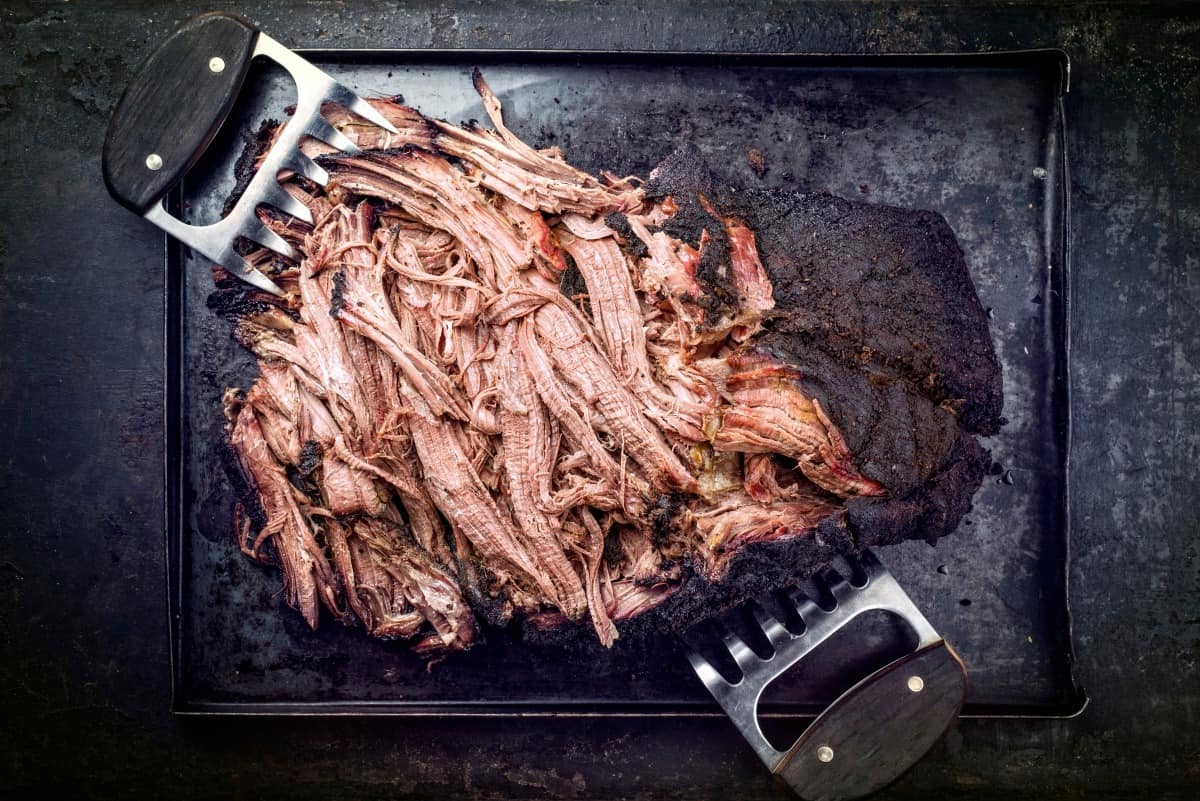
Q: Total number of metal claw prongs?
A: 12